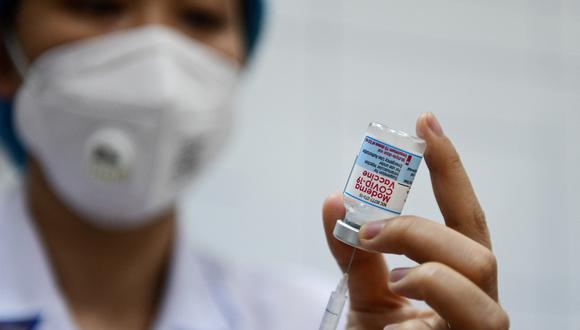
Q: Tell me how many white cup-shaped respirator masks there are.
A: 1